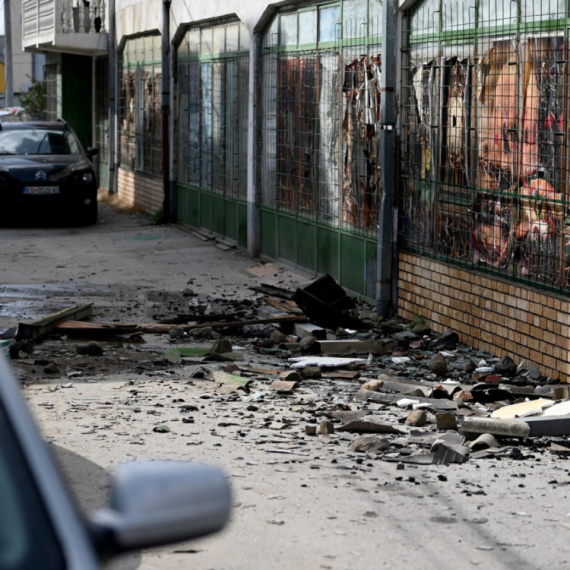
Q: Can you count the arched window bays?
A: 4